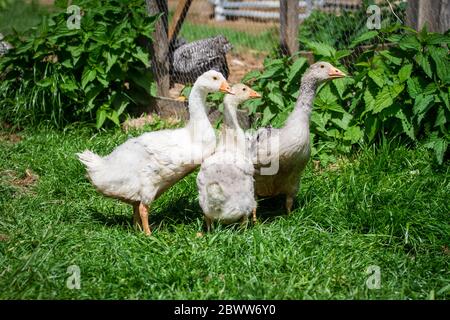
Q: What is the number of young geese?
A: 3